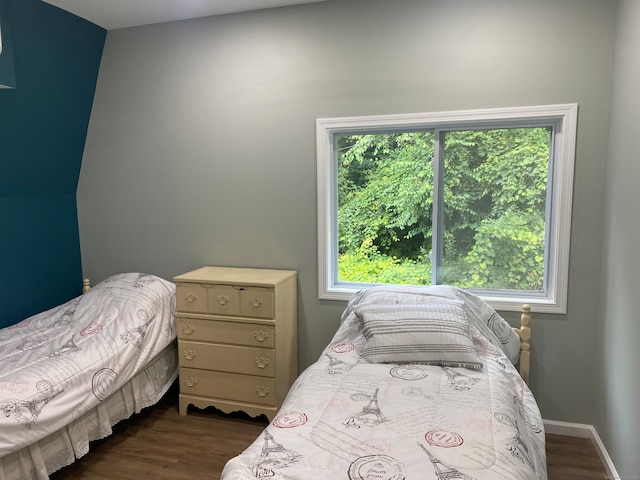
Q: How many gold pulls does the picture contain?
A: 9